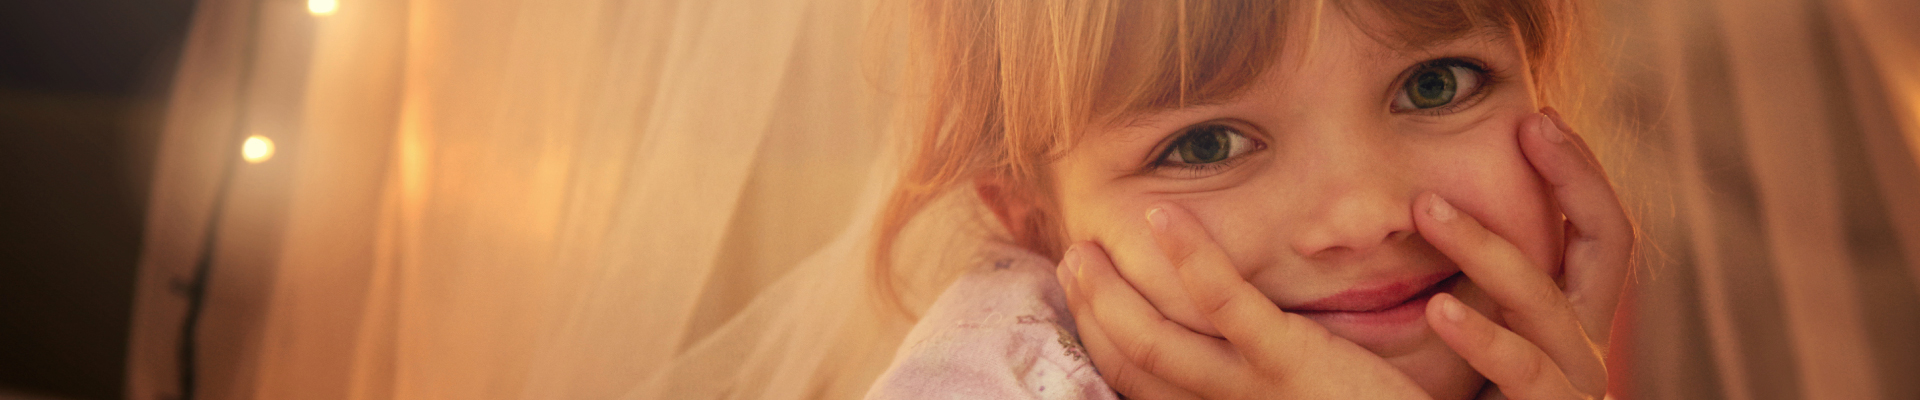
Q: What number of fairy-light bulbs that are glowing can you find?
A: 2